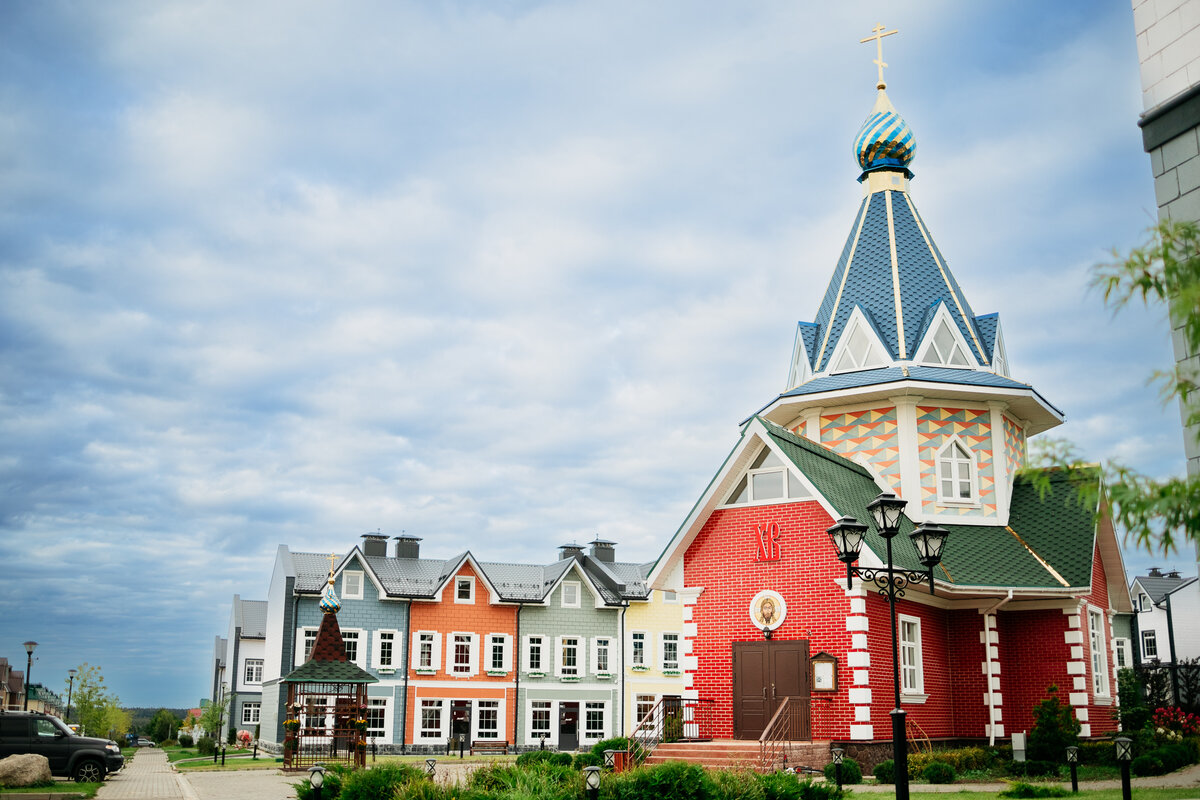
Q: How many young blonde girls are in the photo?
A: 0